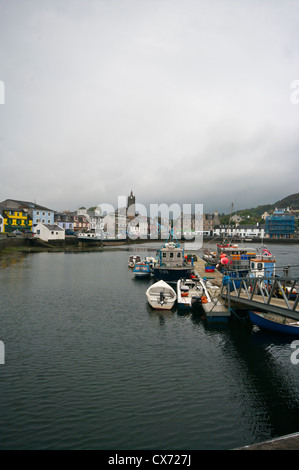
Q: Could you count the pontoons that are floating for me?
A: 1